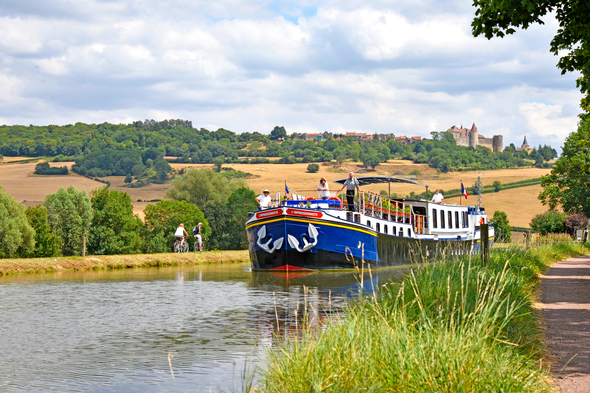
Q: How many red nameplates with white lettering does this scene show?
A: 2